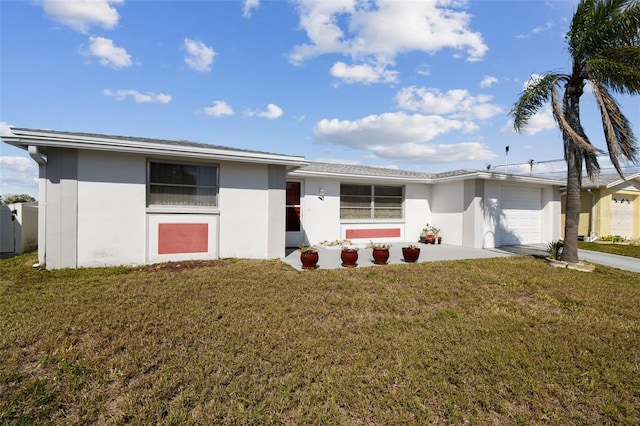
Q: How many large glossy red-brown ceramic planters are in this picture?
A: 4